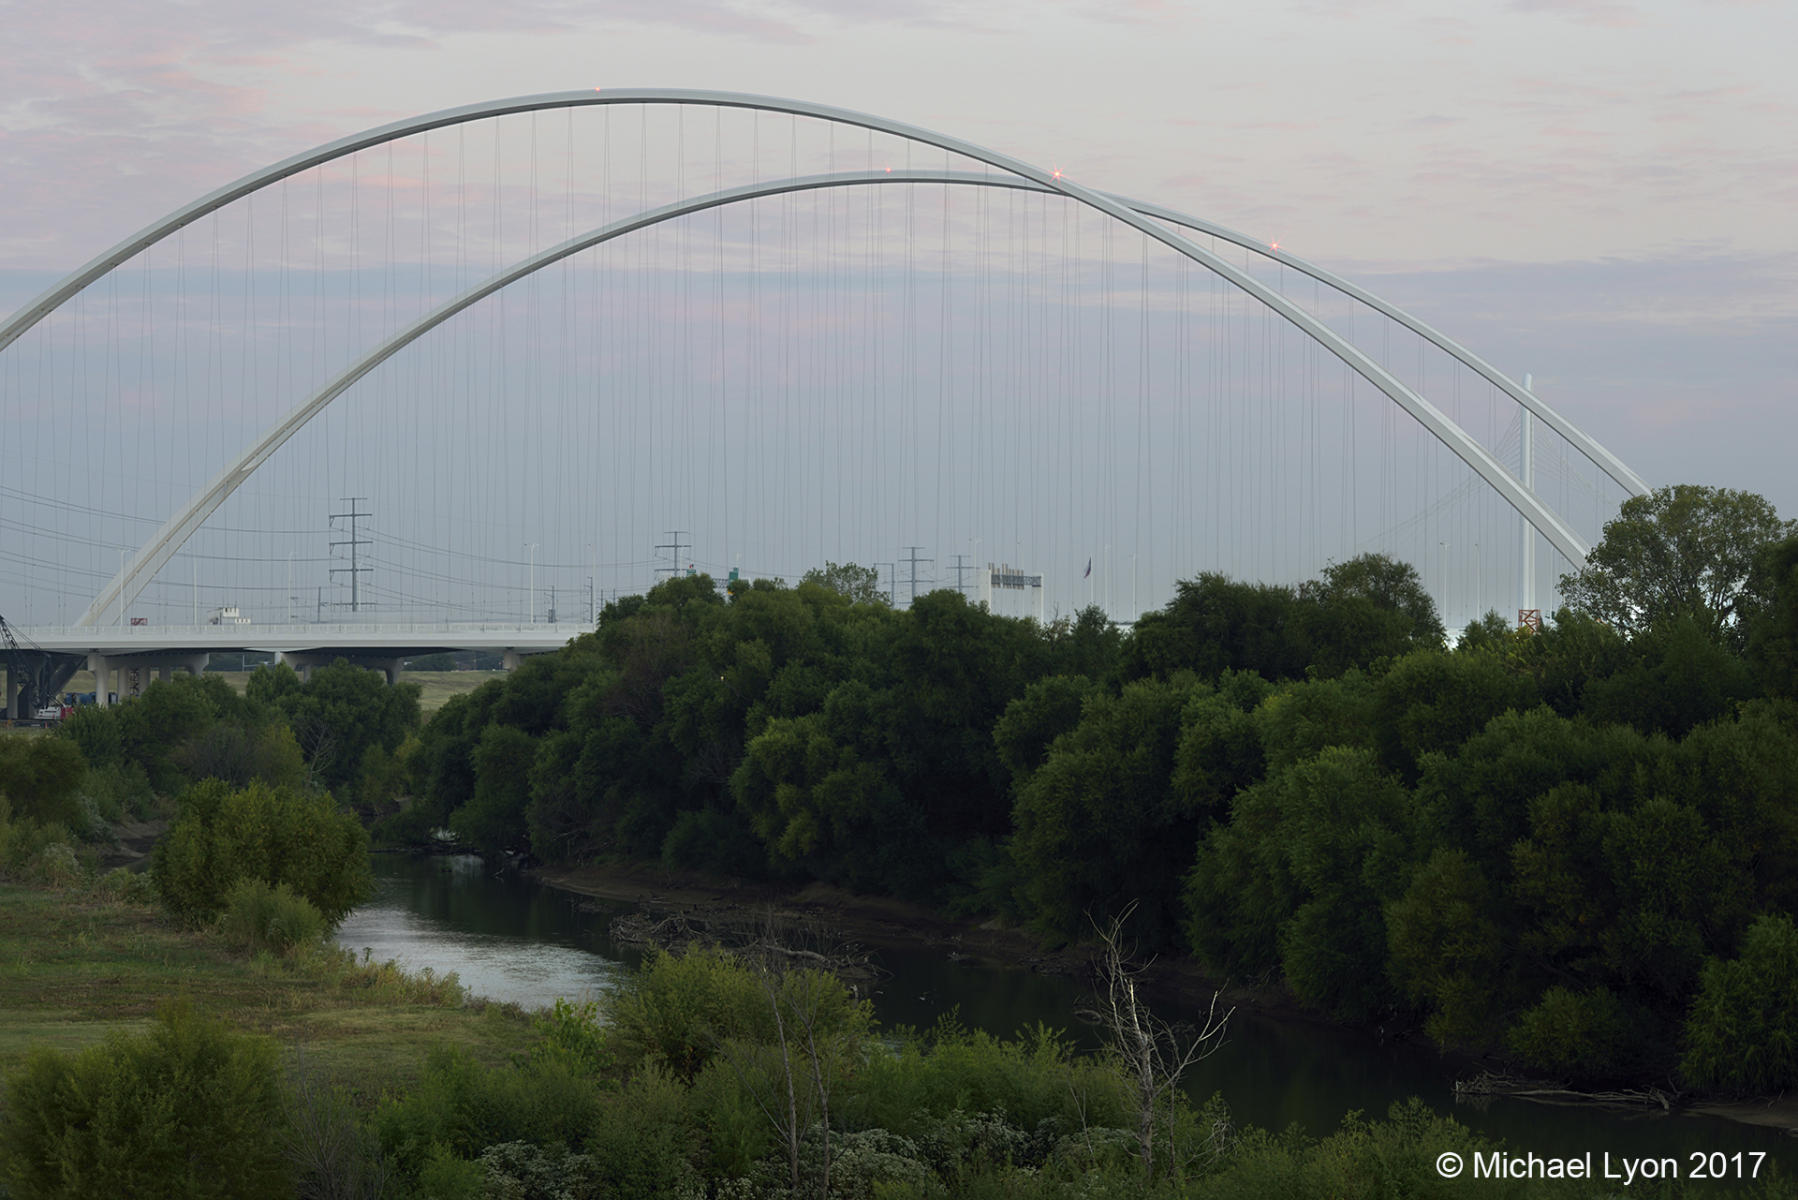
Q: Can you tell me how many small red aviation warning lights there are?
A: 4